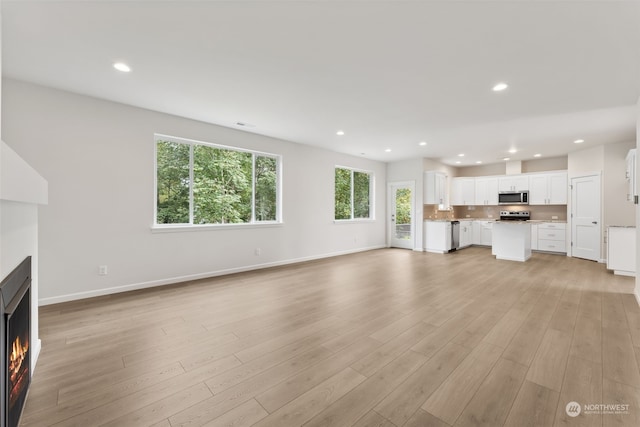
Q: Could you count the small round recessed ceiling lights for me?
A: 12